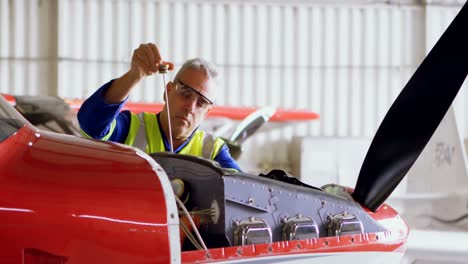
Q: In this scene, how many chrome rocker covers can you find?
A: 3